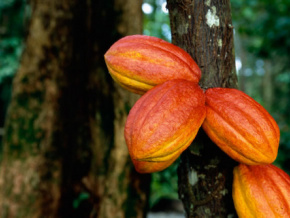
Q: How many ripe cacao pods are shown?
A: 4